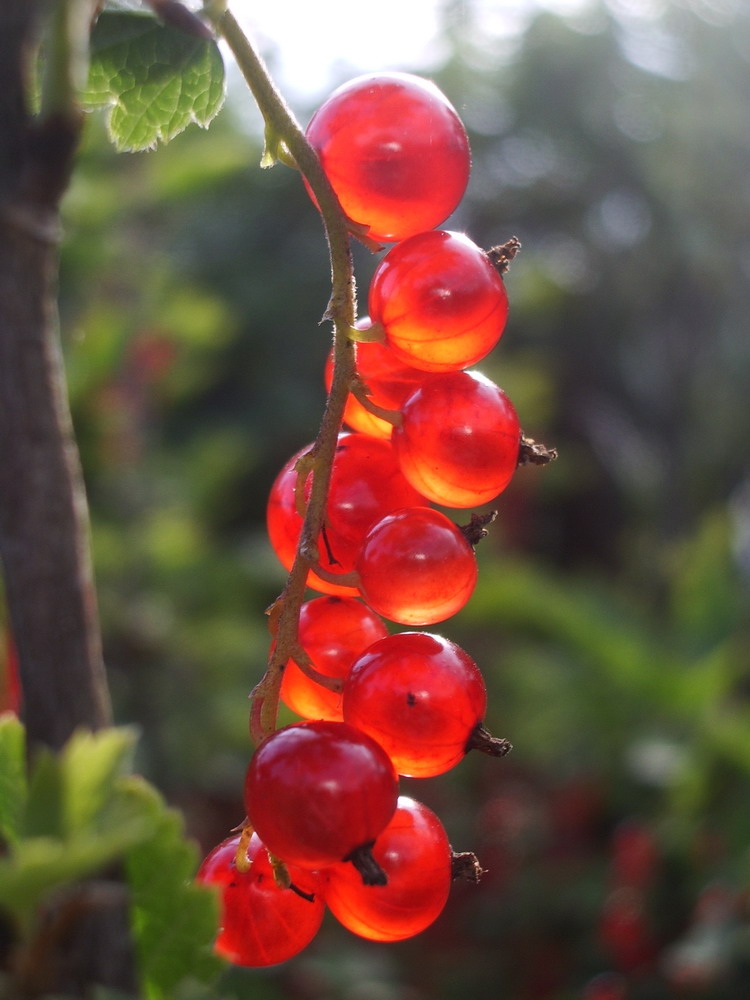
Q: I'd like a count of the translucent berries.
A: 11